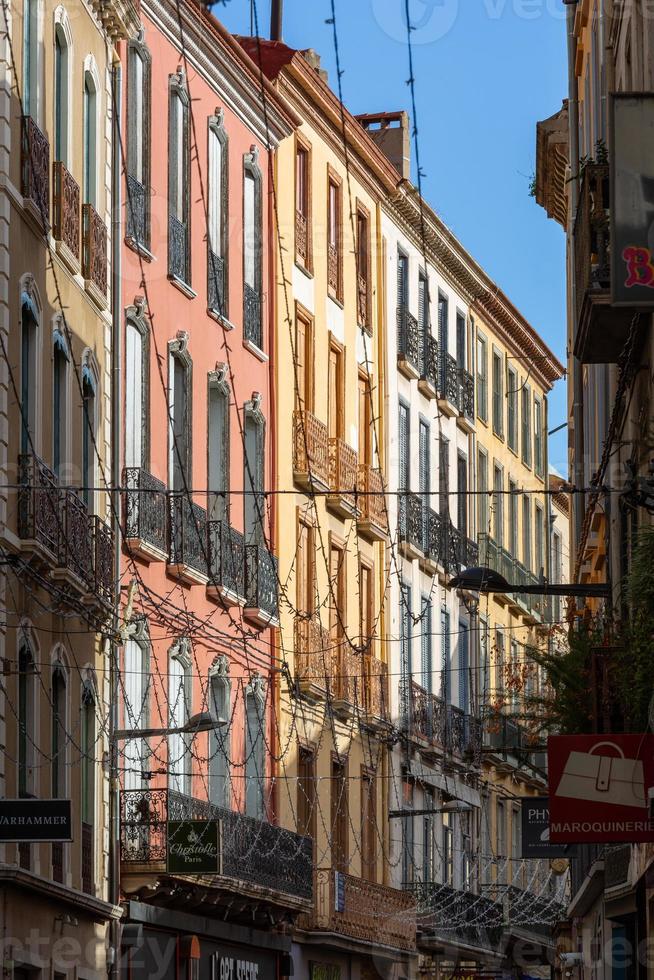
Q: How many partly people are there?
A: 0